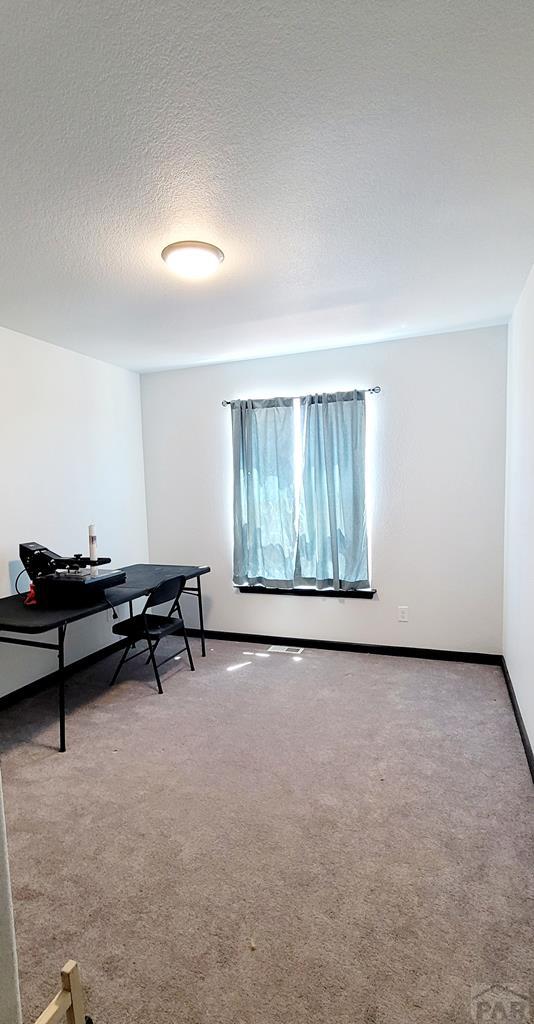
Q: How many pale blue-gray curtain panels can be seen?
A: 2